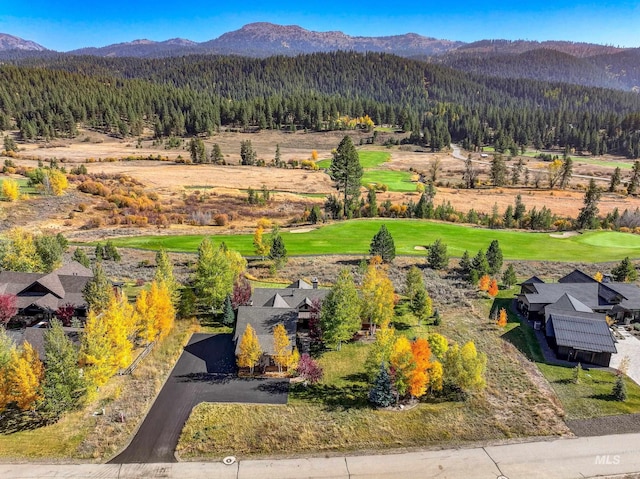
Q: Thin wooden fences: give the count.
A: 1